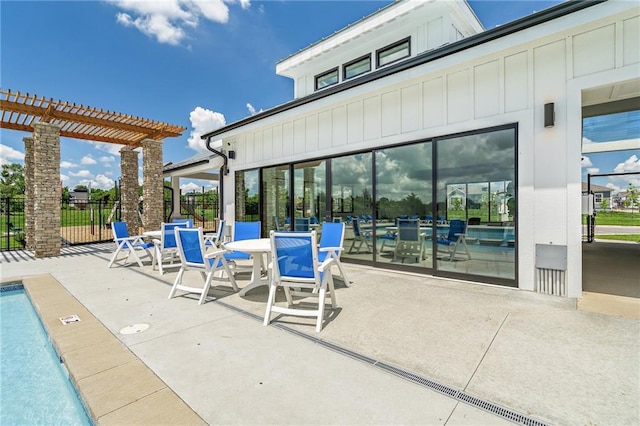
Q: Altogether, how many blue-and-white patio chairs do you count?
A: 8